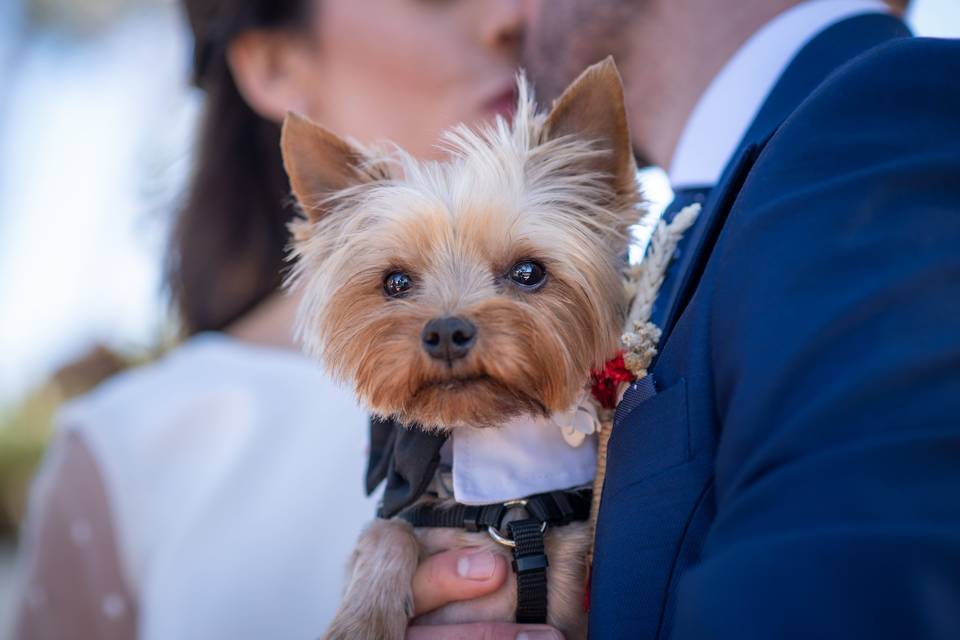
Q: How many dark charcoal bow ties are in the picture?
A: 1